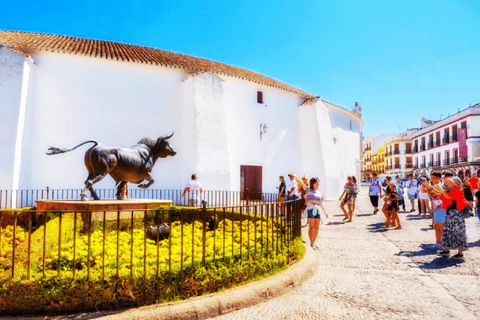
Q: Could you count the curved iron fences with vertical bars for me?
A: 1